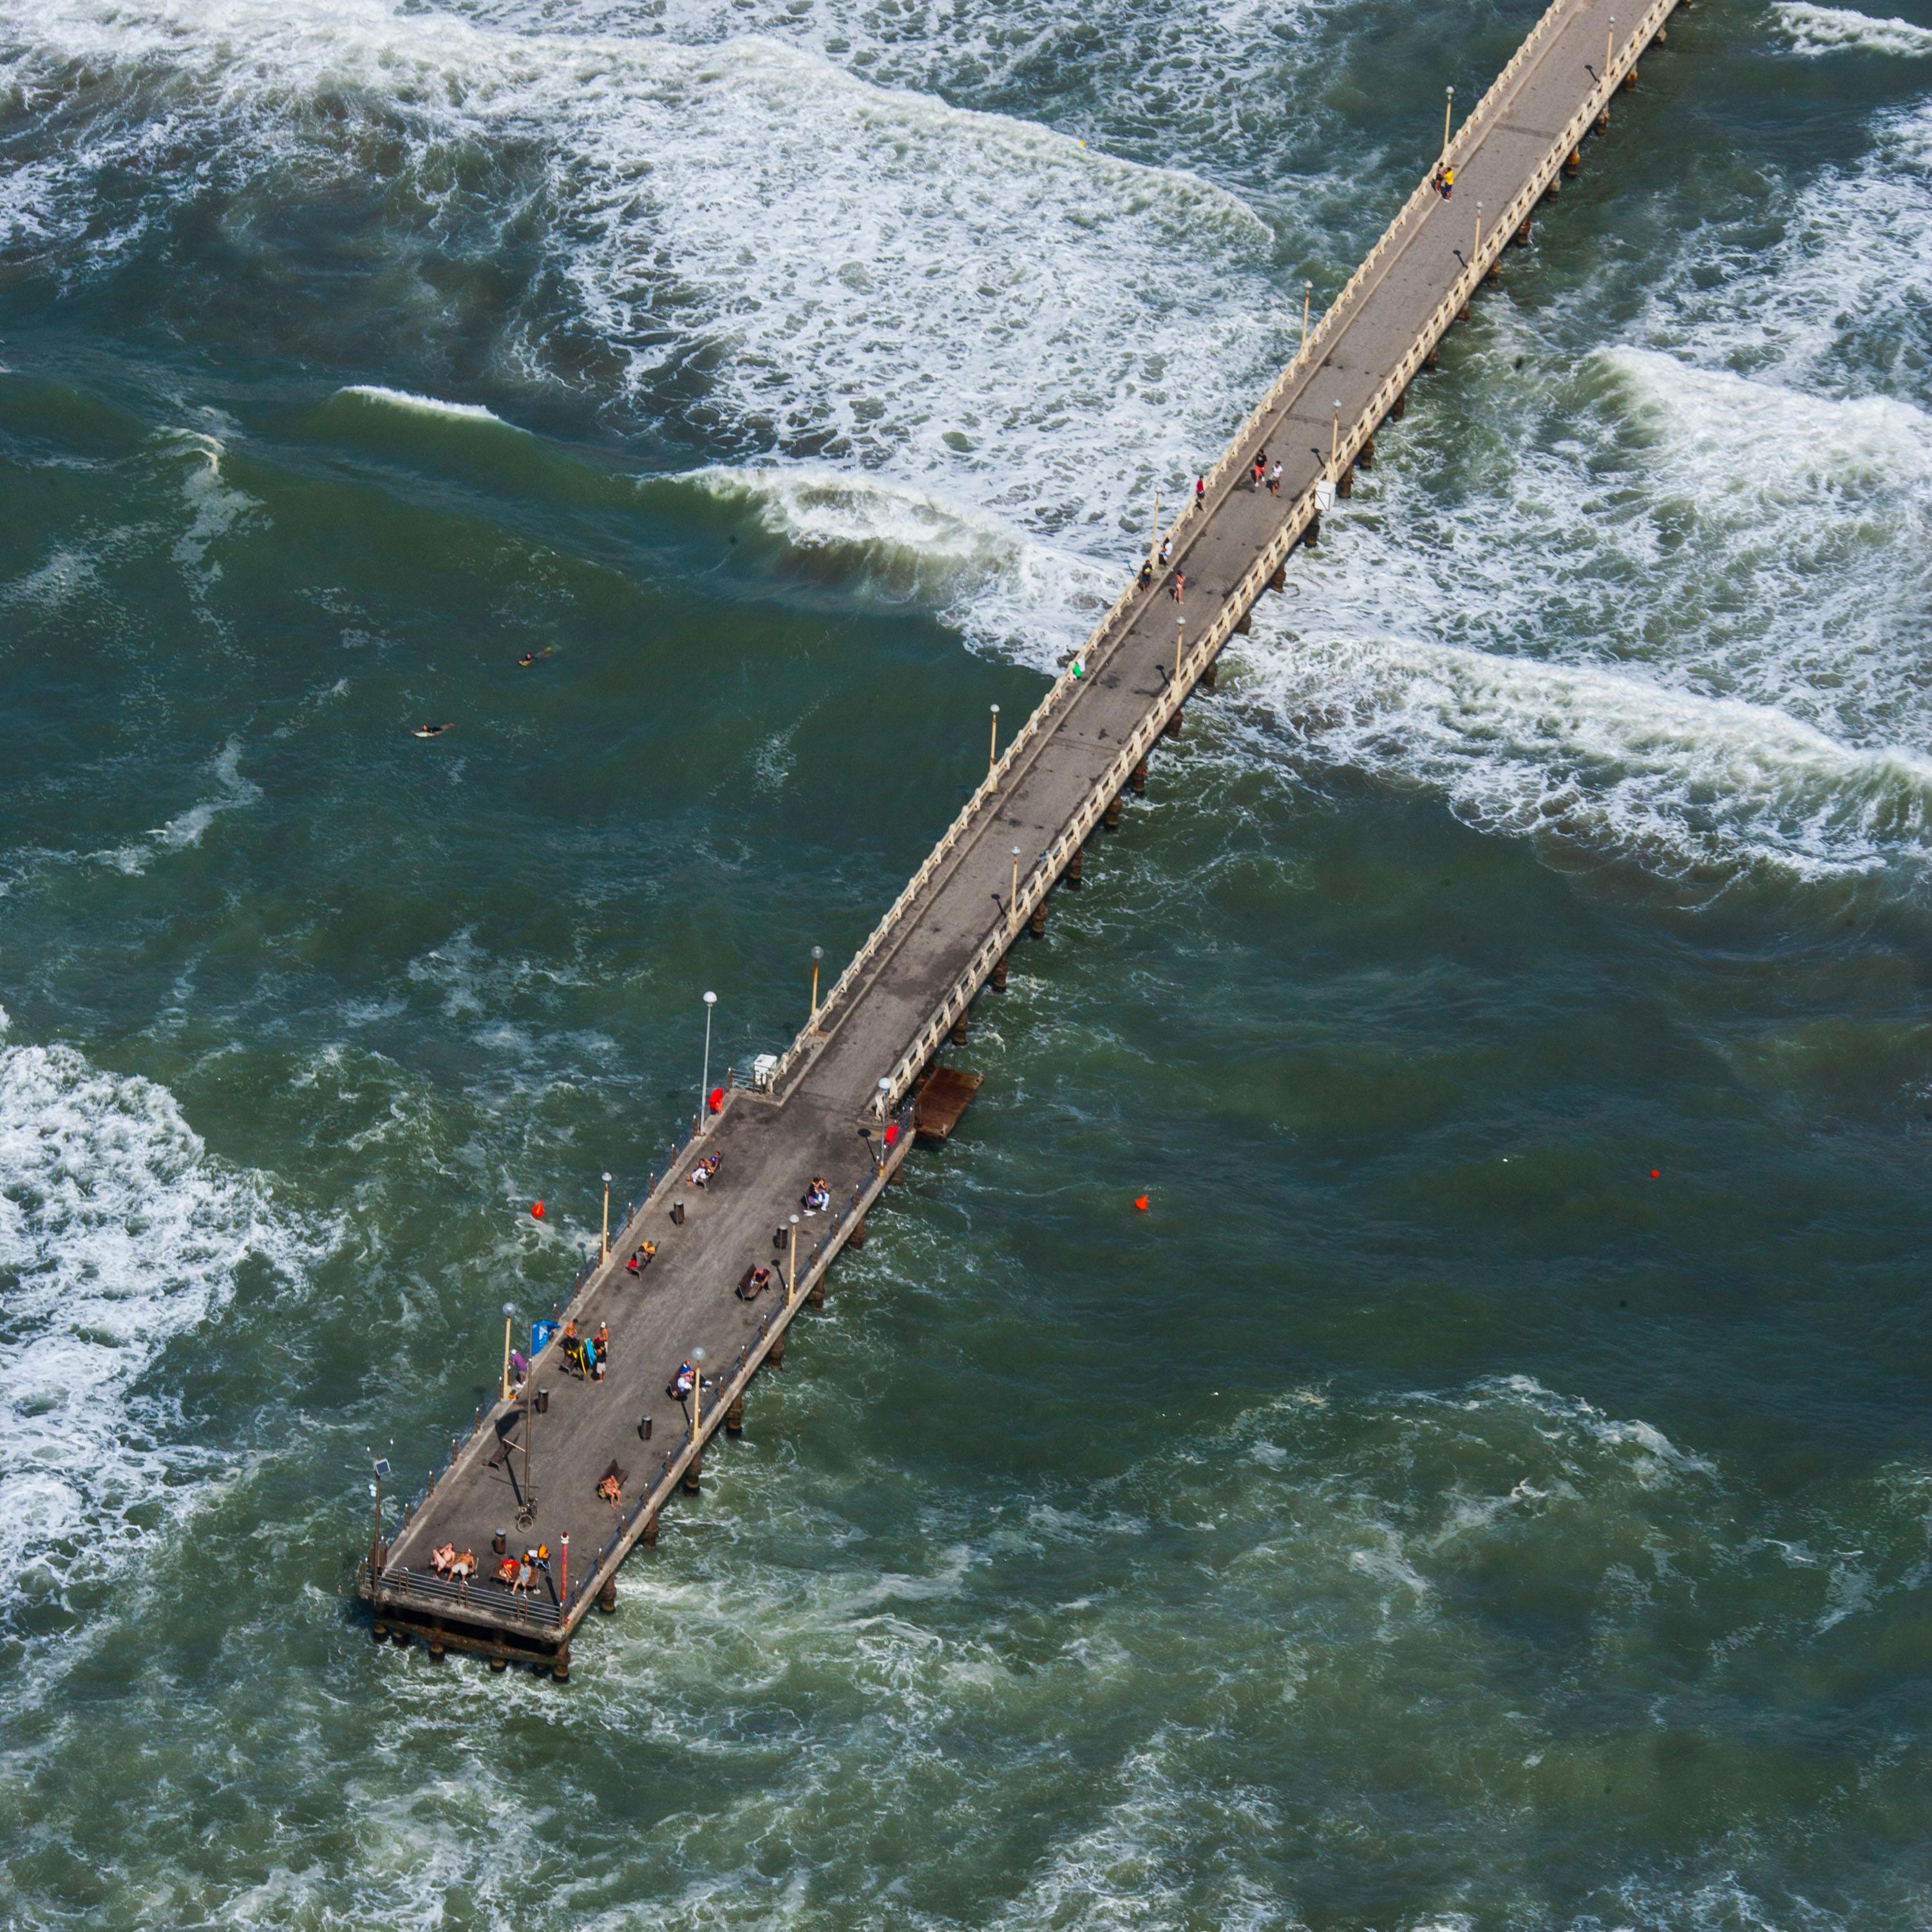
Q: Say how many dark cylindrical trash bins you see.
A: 5